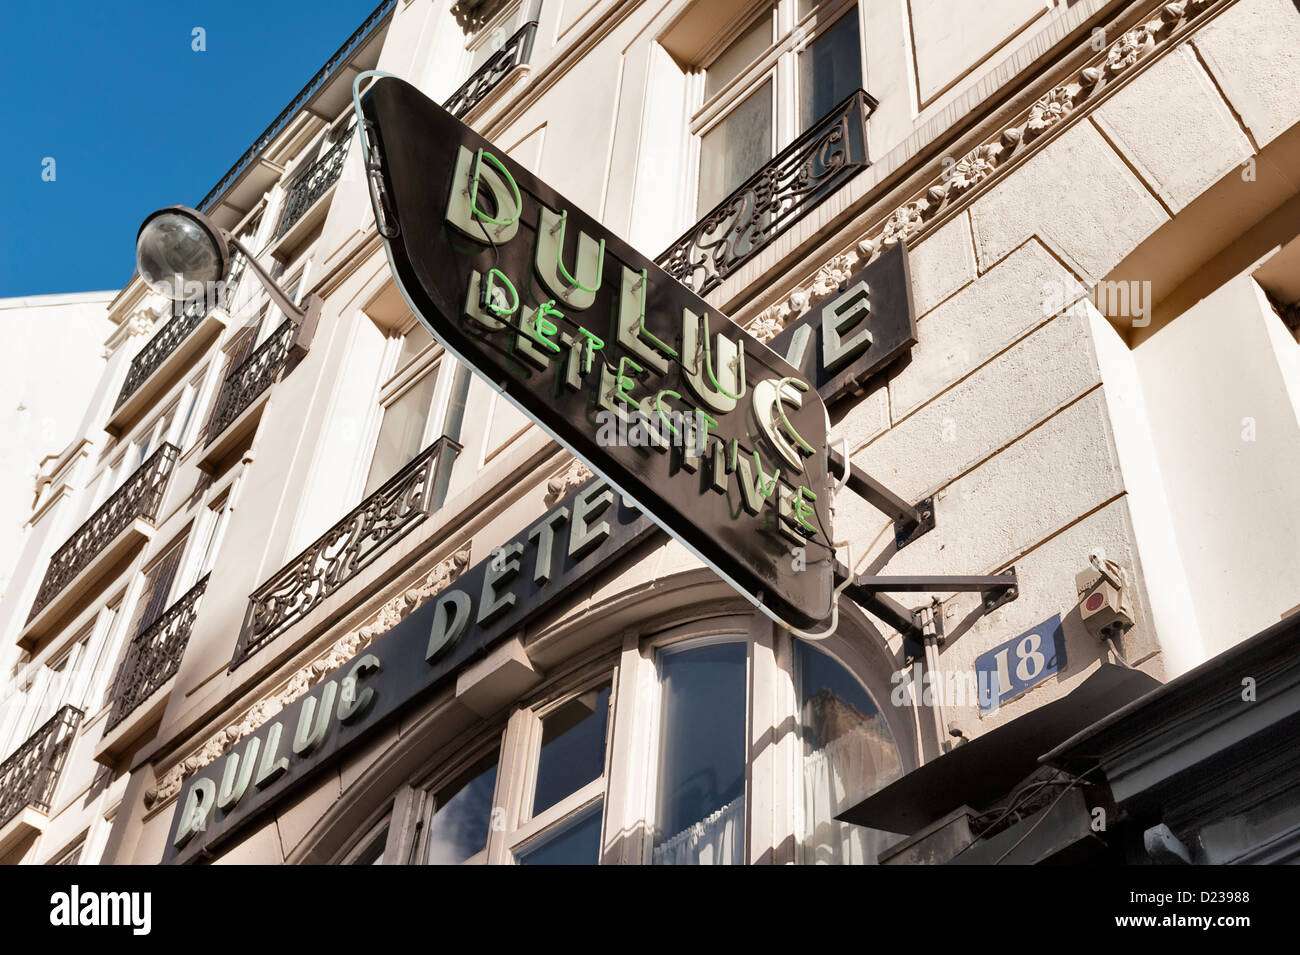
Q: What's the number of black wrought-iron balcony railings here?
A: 10